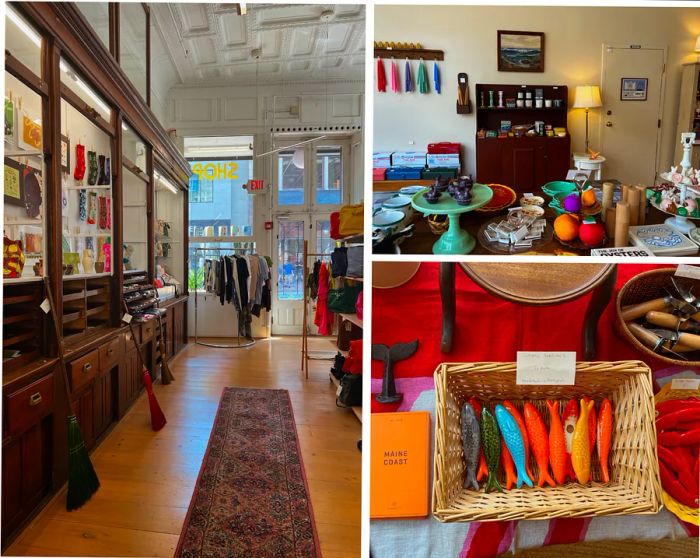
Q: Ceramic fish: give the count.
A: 12